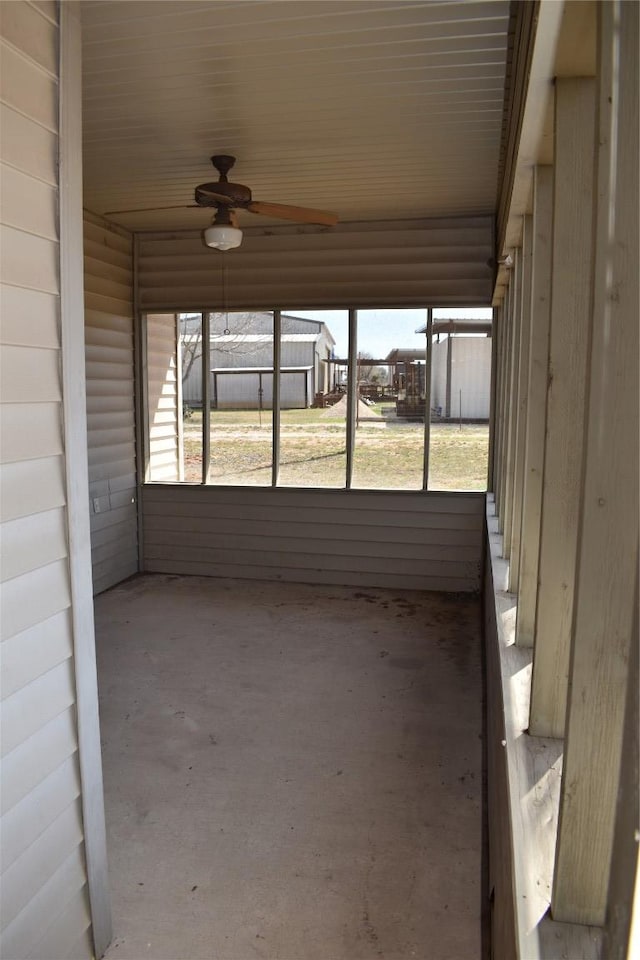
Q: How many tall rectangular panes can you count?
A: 5